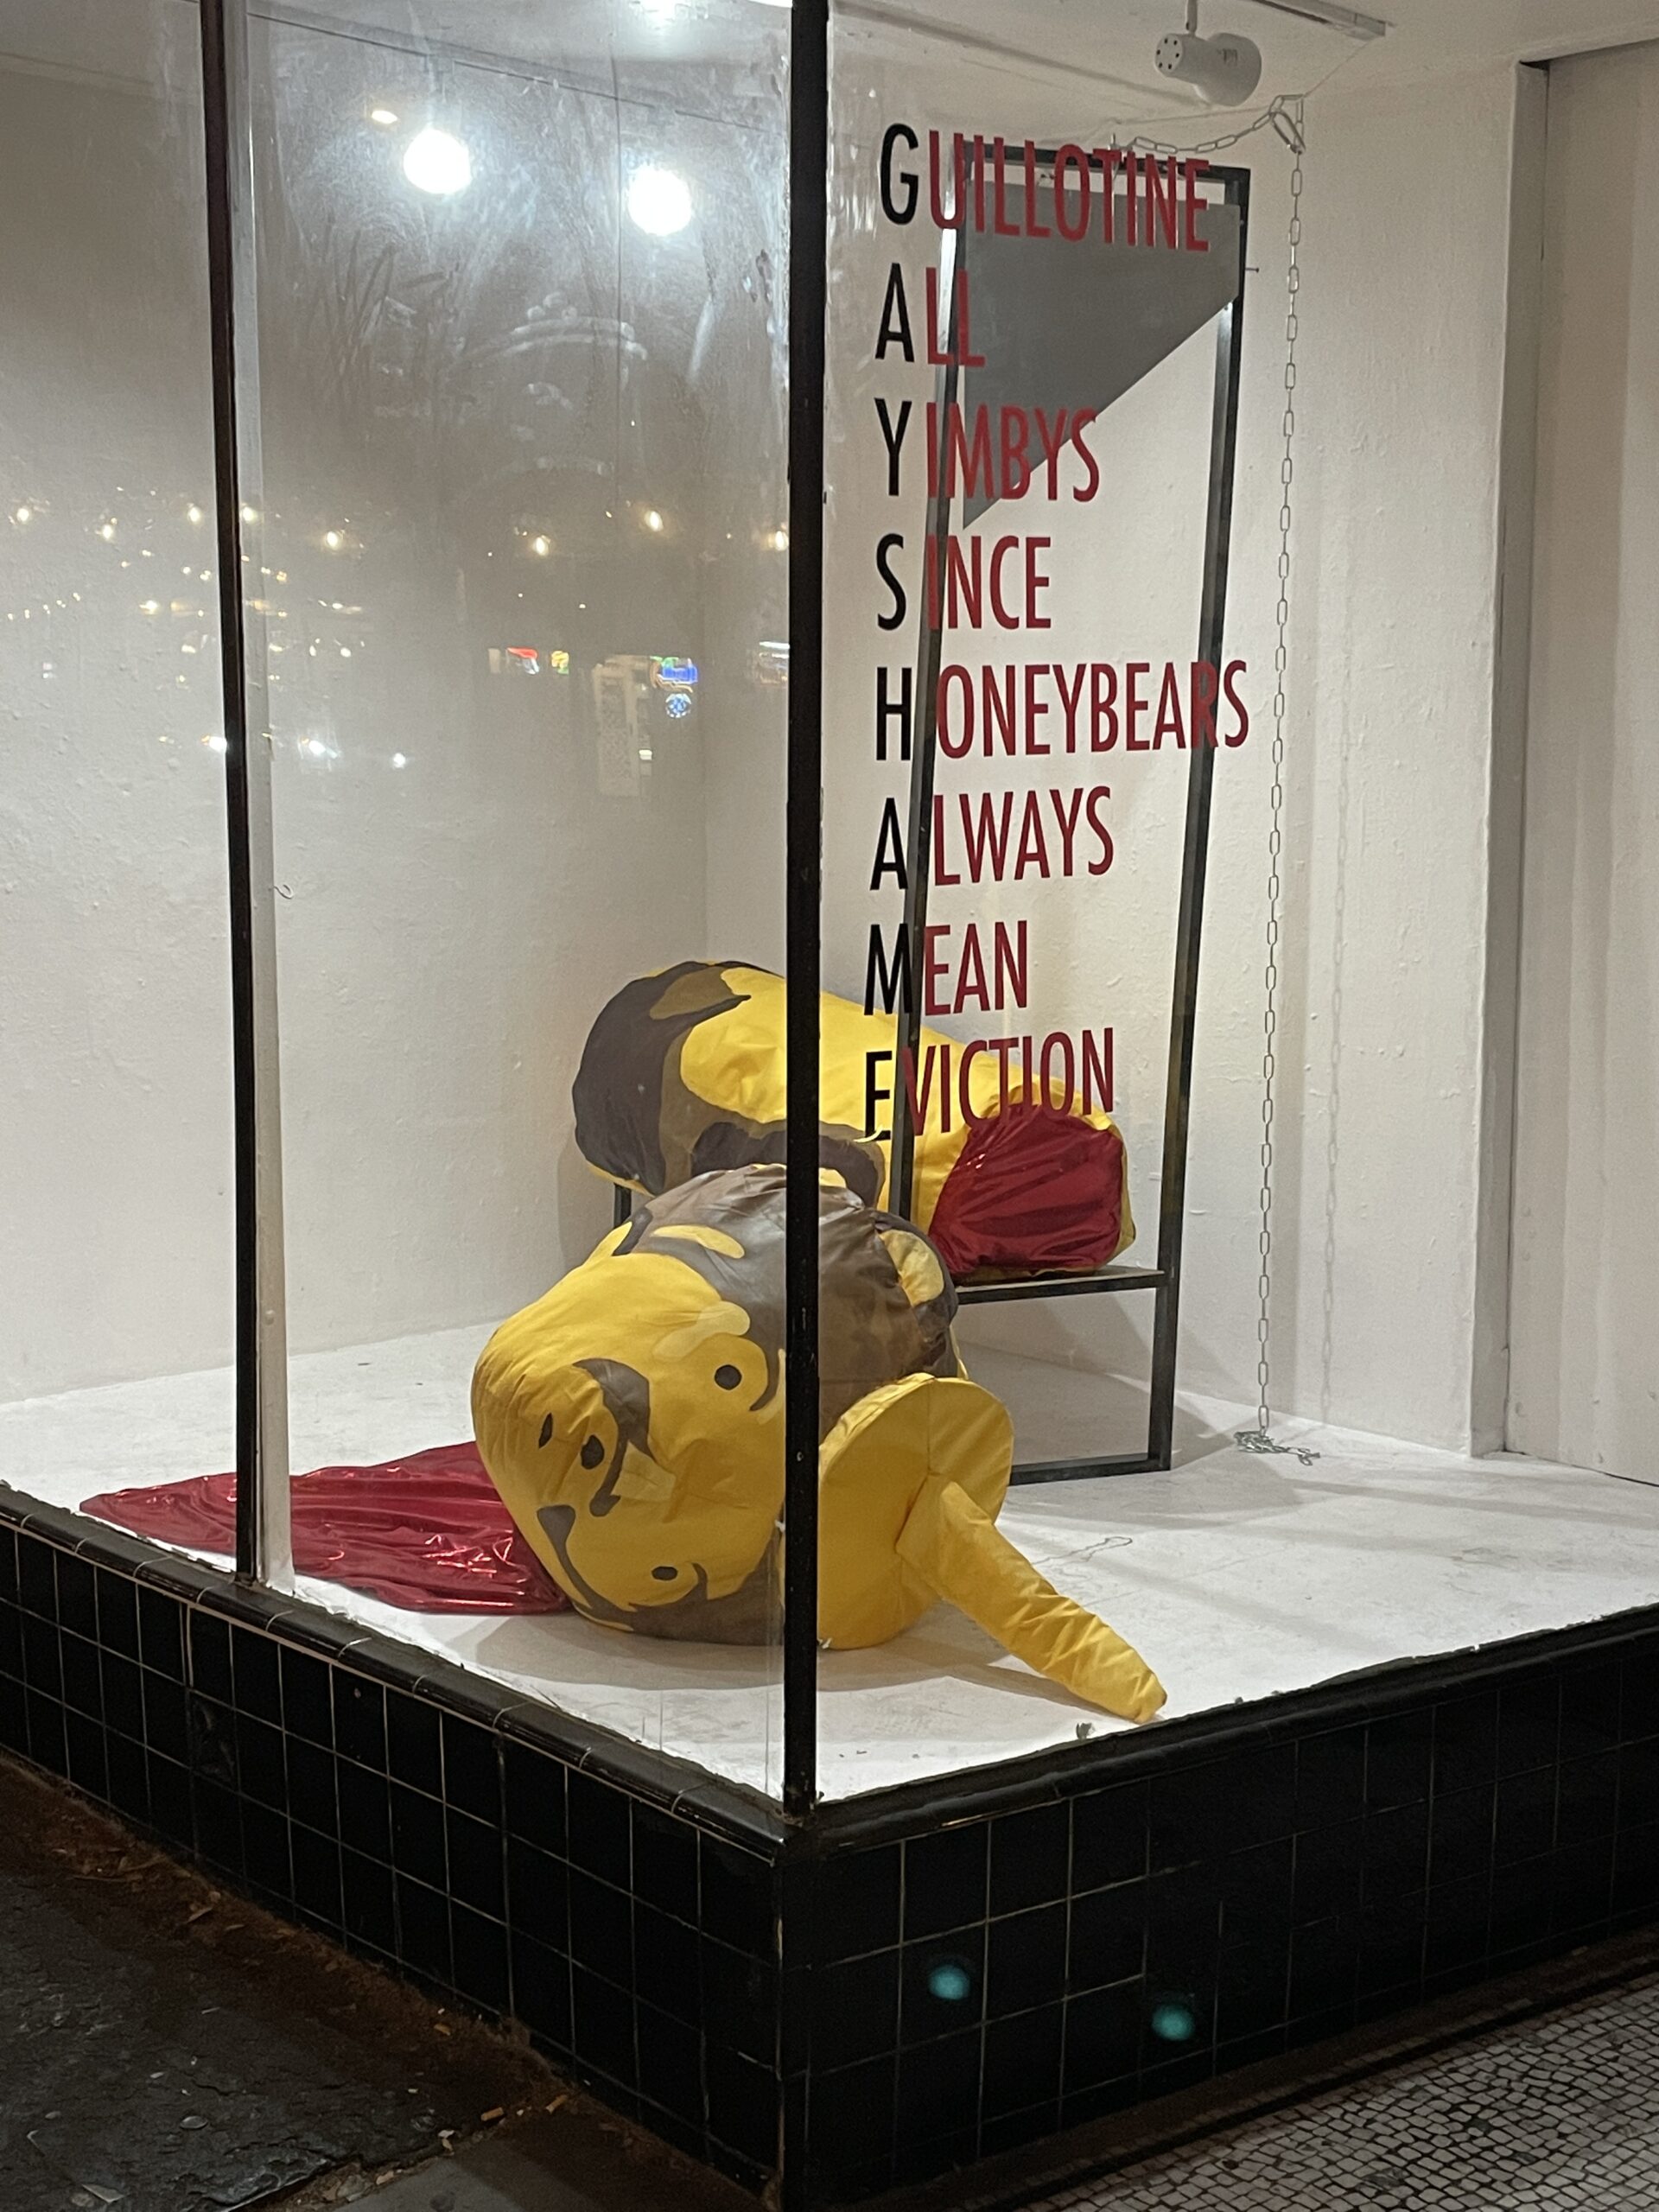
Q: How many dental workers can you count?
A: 0